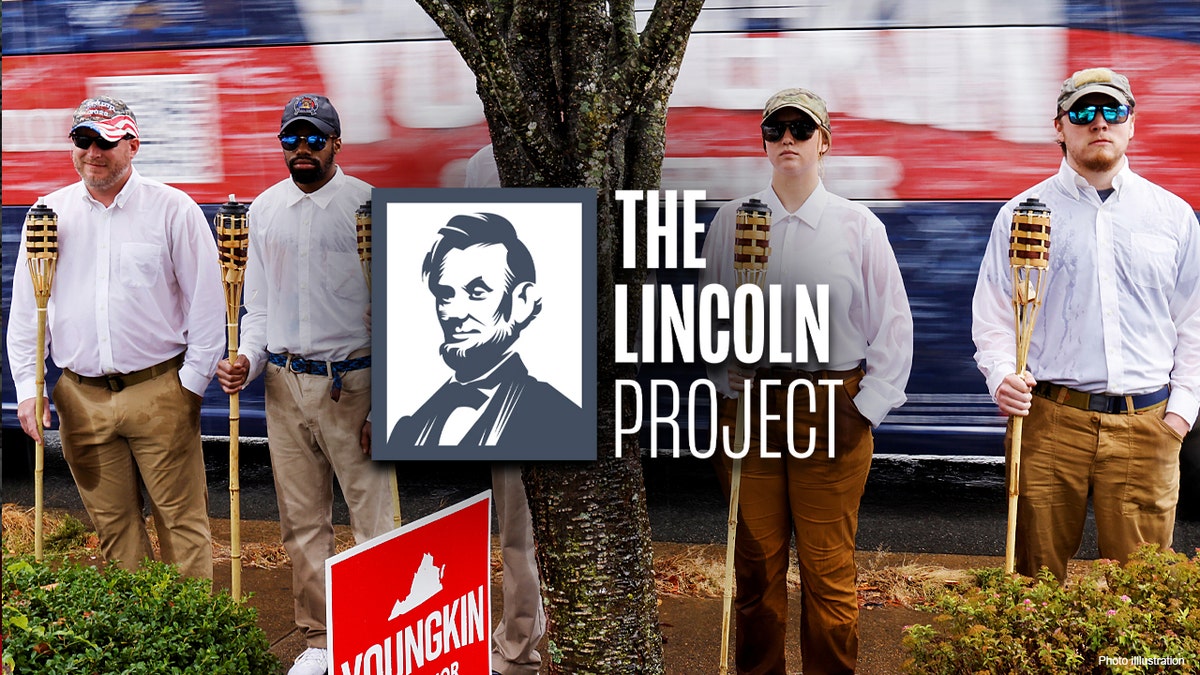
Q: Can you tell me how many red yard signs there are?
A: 1